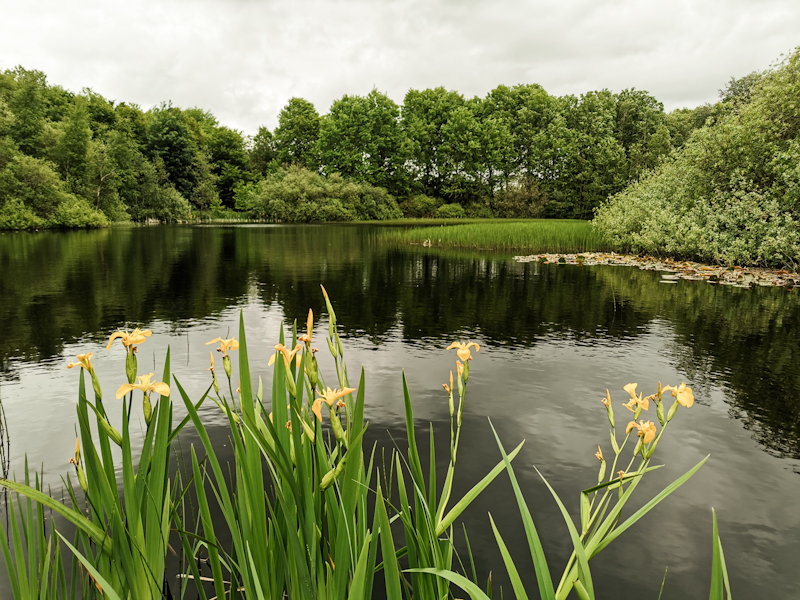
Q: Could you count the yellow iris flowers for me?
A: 10